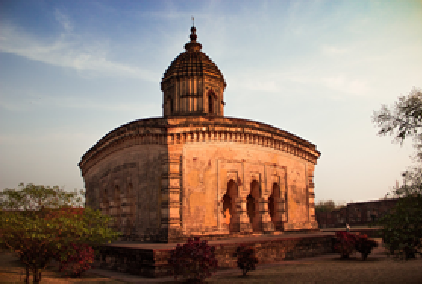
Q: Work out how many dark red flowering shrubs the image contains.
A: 5